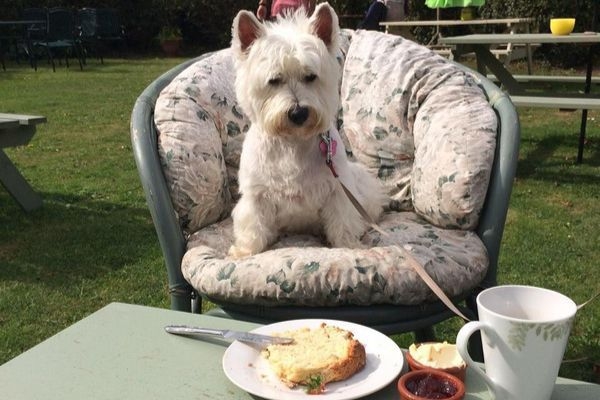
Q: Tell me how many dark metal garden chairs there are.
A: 4